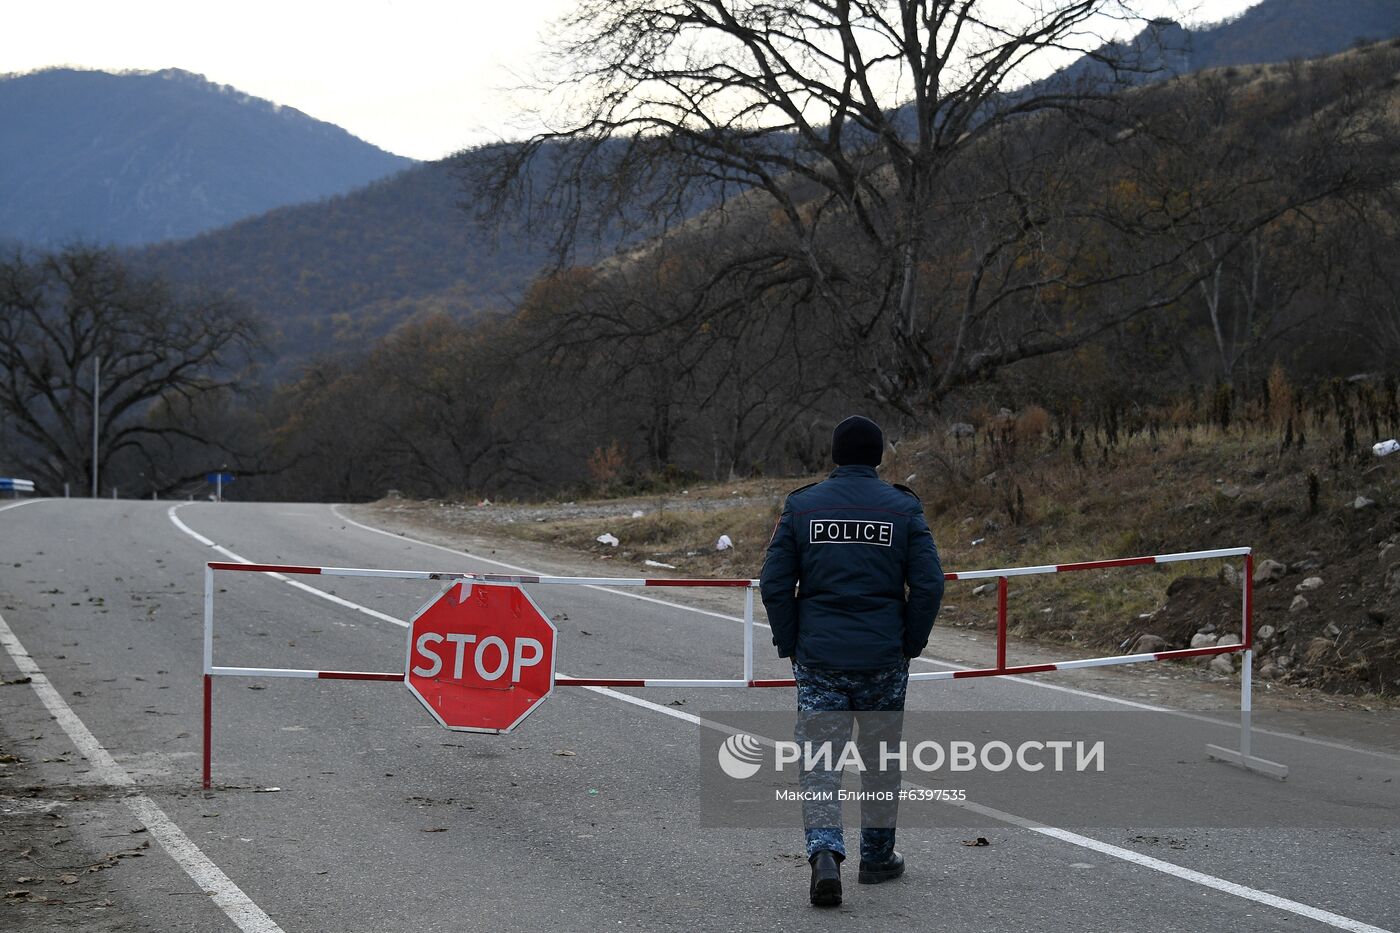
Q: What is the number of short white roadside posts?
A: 4